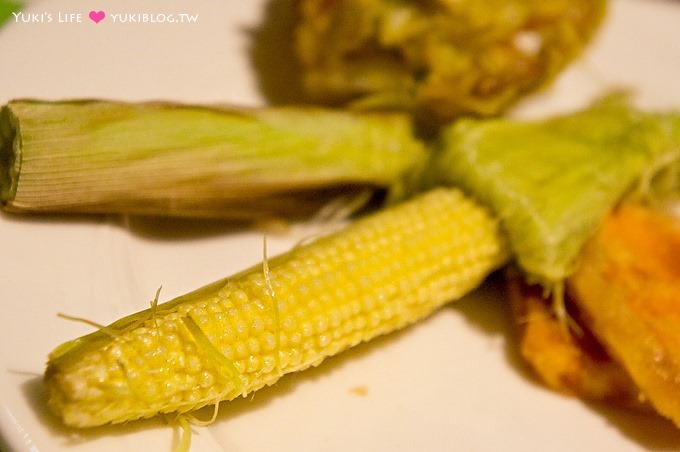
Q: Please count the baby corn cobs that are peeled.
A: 1